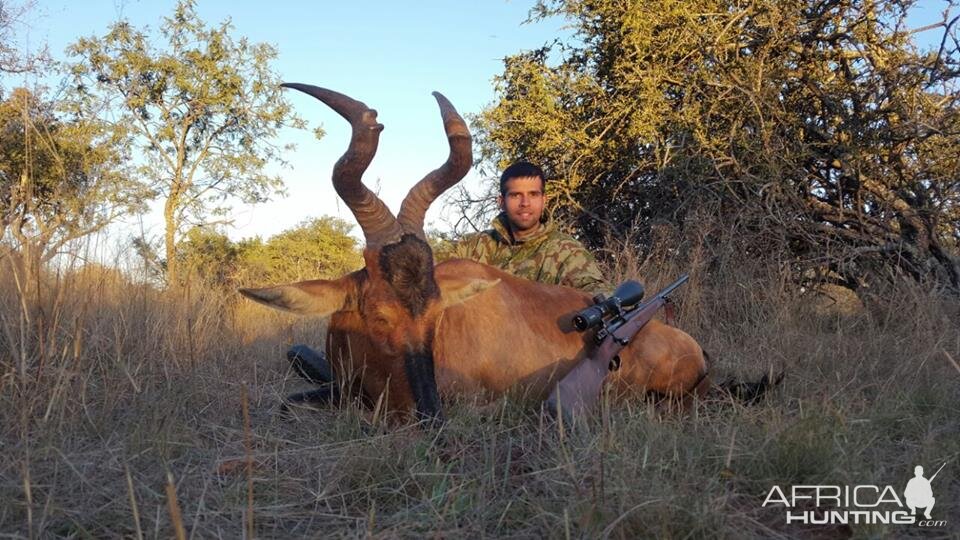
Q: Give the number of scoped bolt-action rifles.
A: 1